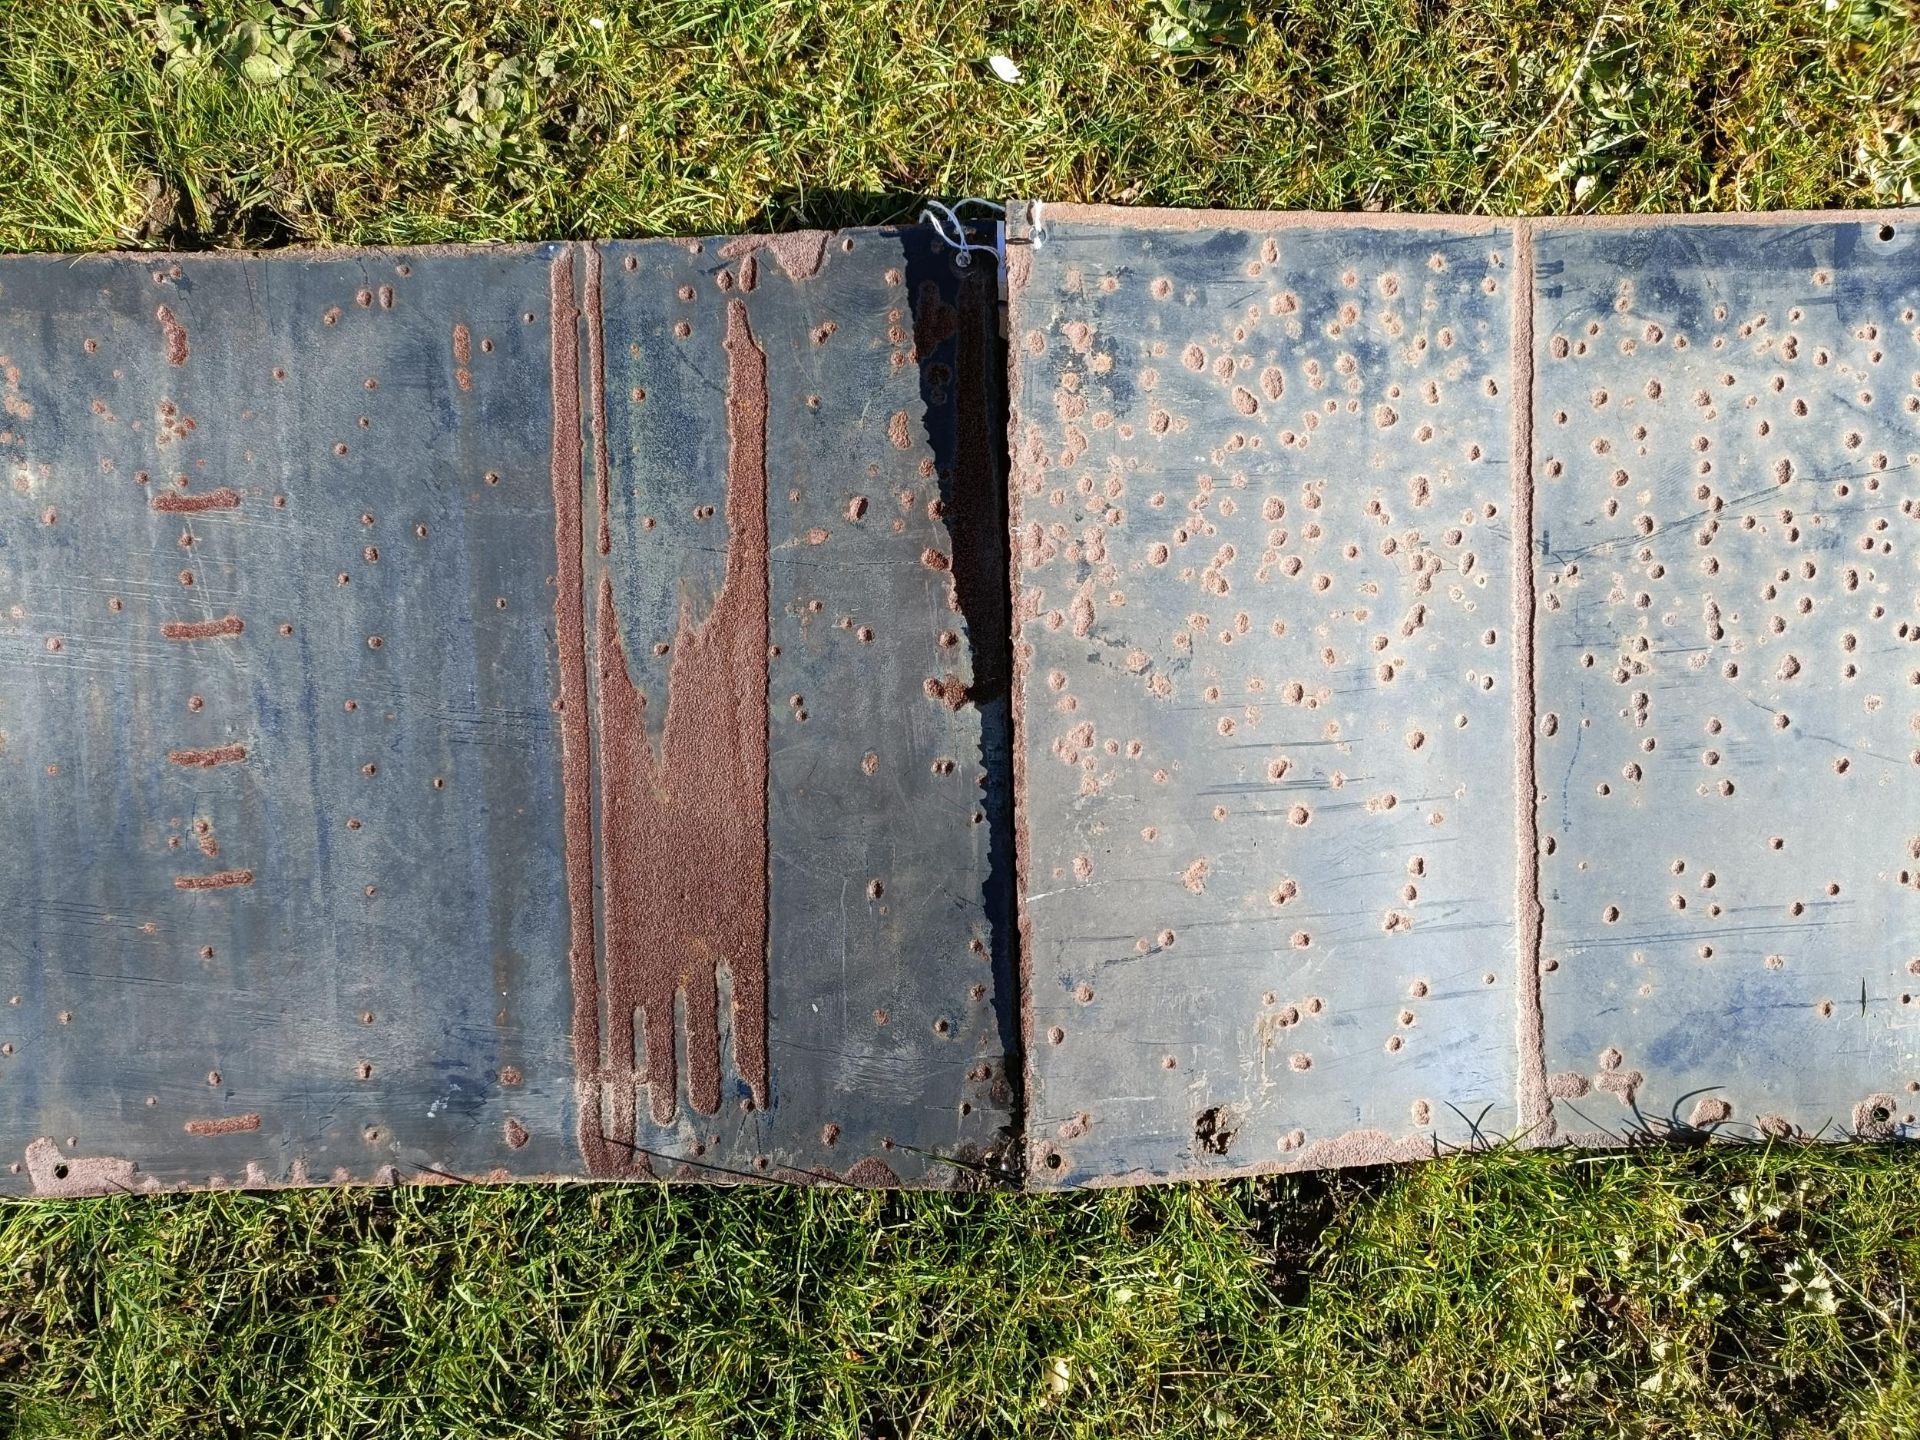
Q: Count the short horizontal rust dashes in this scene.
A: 5